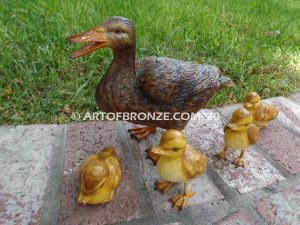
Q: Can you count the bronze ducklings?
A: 4